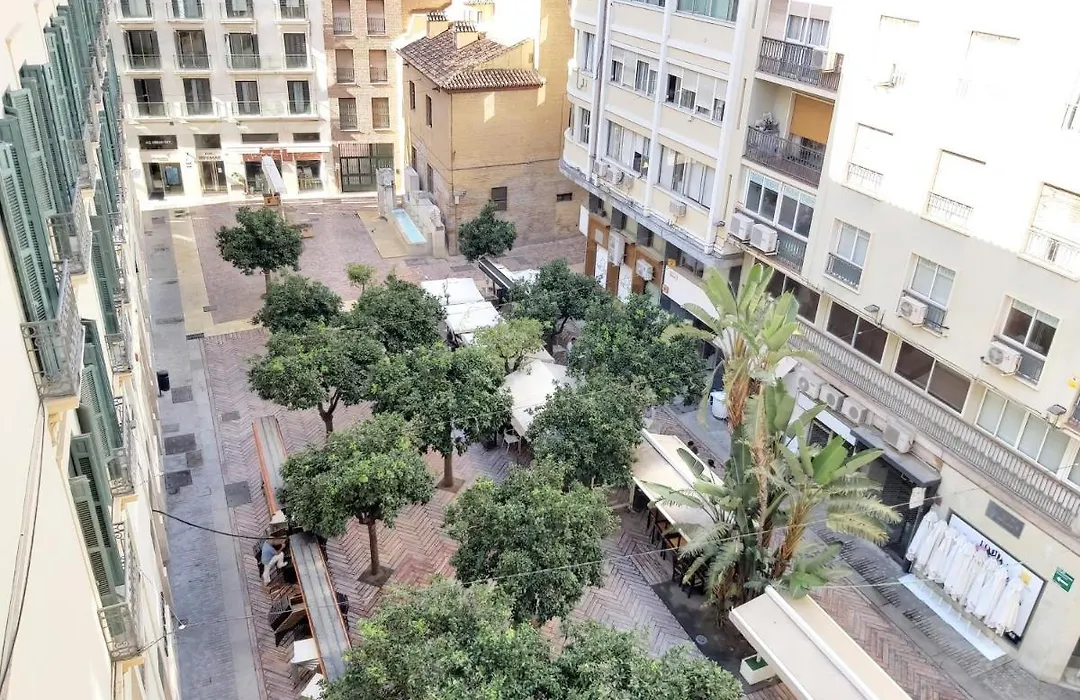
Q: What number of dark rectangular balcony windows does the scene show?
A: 12